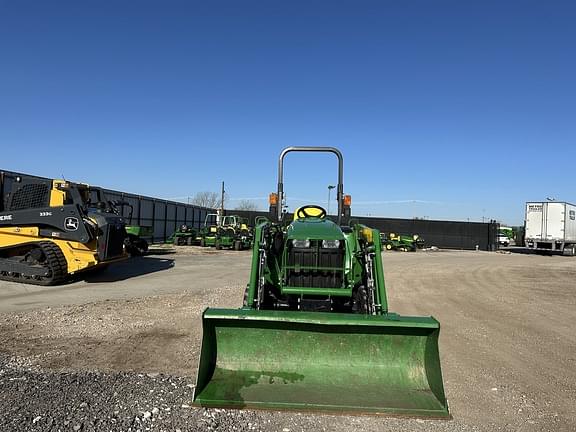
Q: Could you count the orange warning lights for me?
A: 2